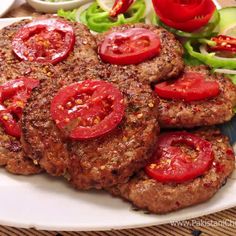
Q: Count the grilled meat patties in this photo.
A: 6